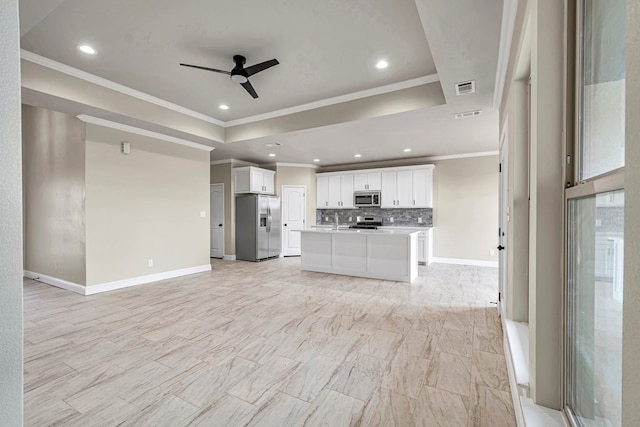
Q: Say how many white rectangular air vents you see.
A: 2